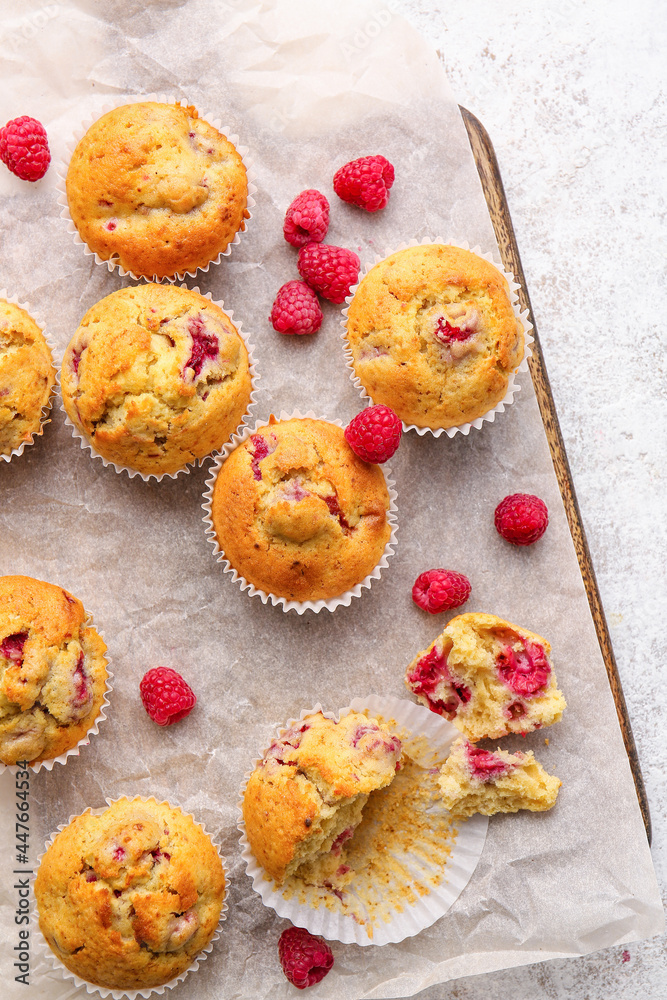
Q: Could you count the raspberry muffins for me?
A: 8